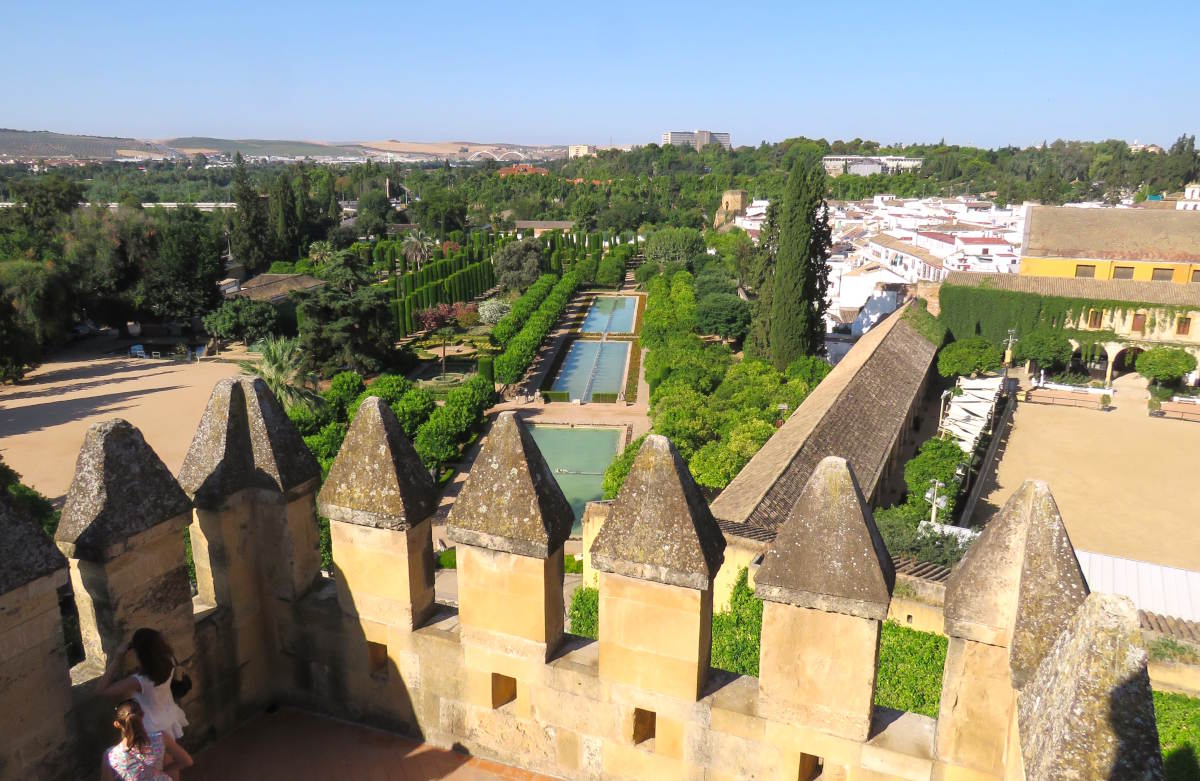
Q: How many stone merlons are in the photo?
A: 9